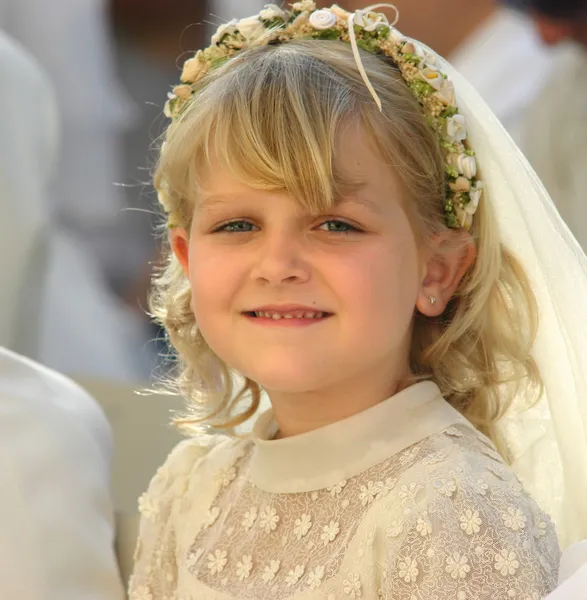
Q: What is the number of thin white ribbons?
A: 1